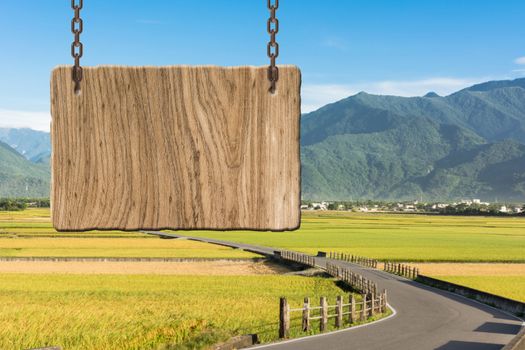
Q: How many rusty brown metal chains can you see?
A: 2